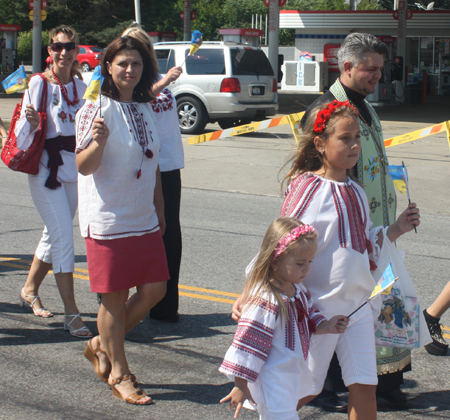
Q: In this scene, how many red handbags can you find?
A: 1